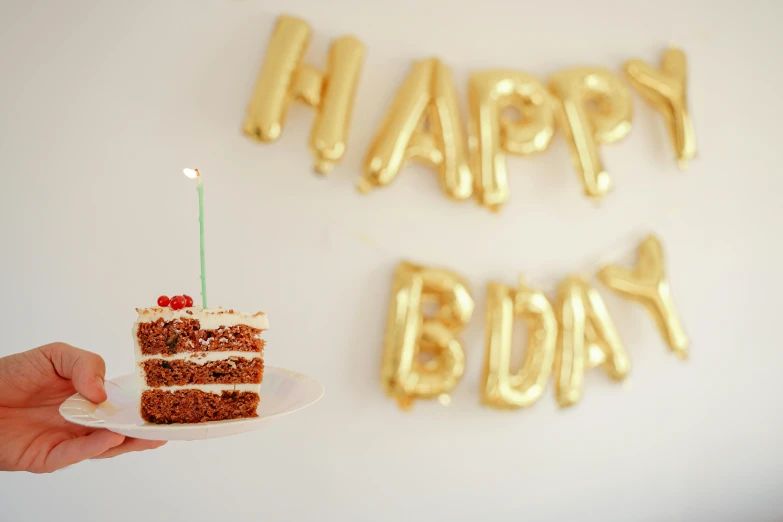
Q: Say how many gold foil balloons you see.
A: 9